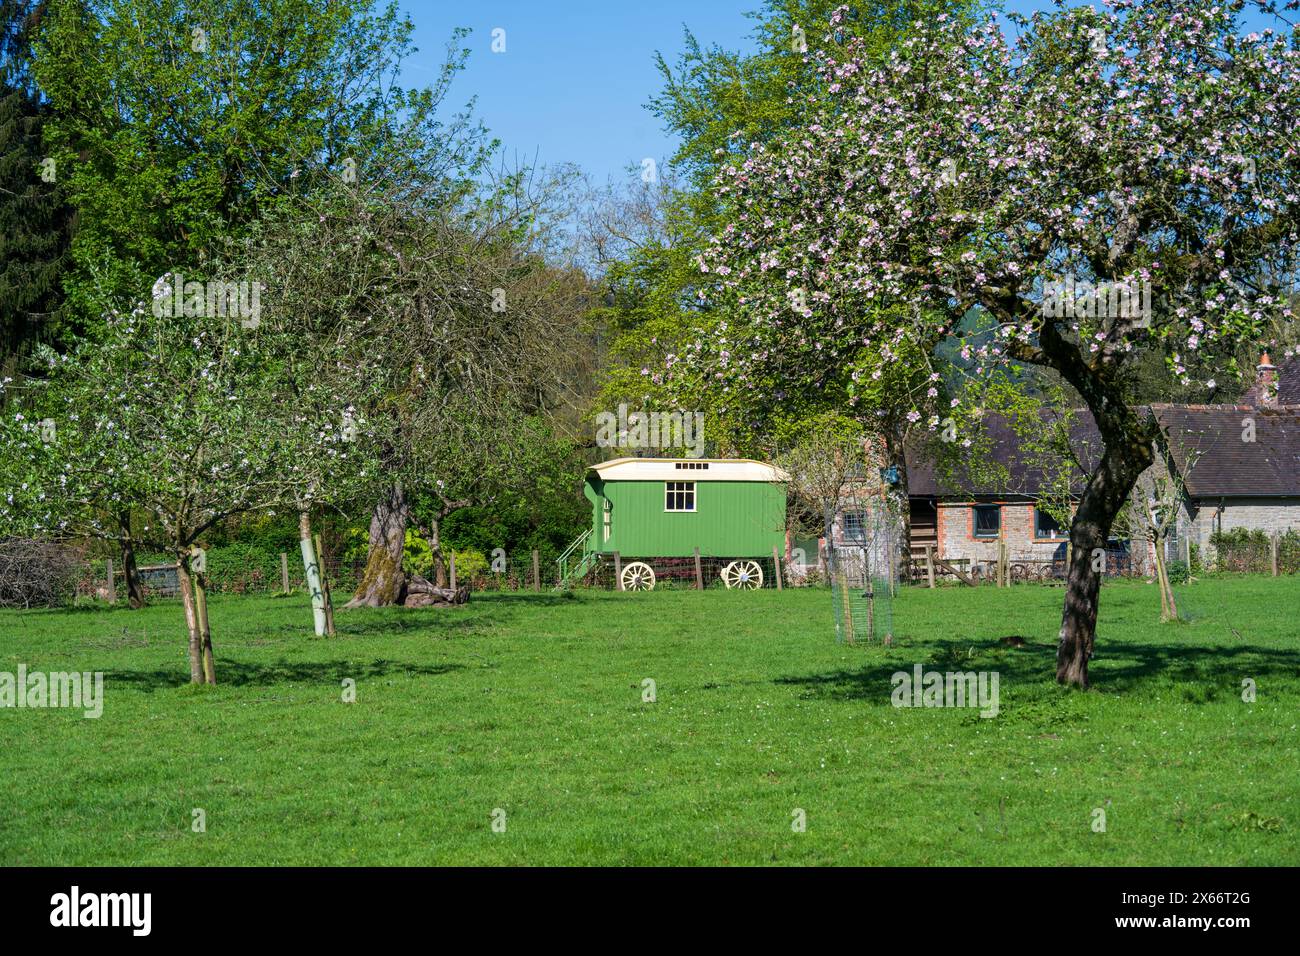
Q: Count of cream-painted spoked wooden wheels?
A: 2